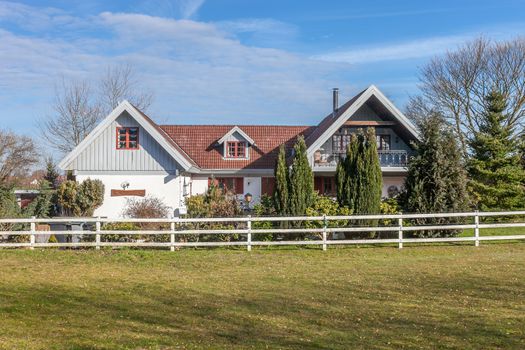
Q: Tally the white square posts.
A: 7